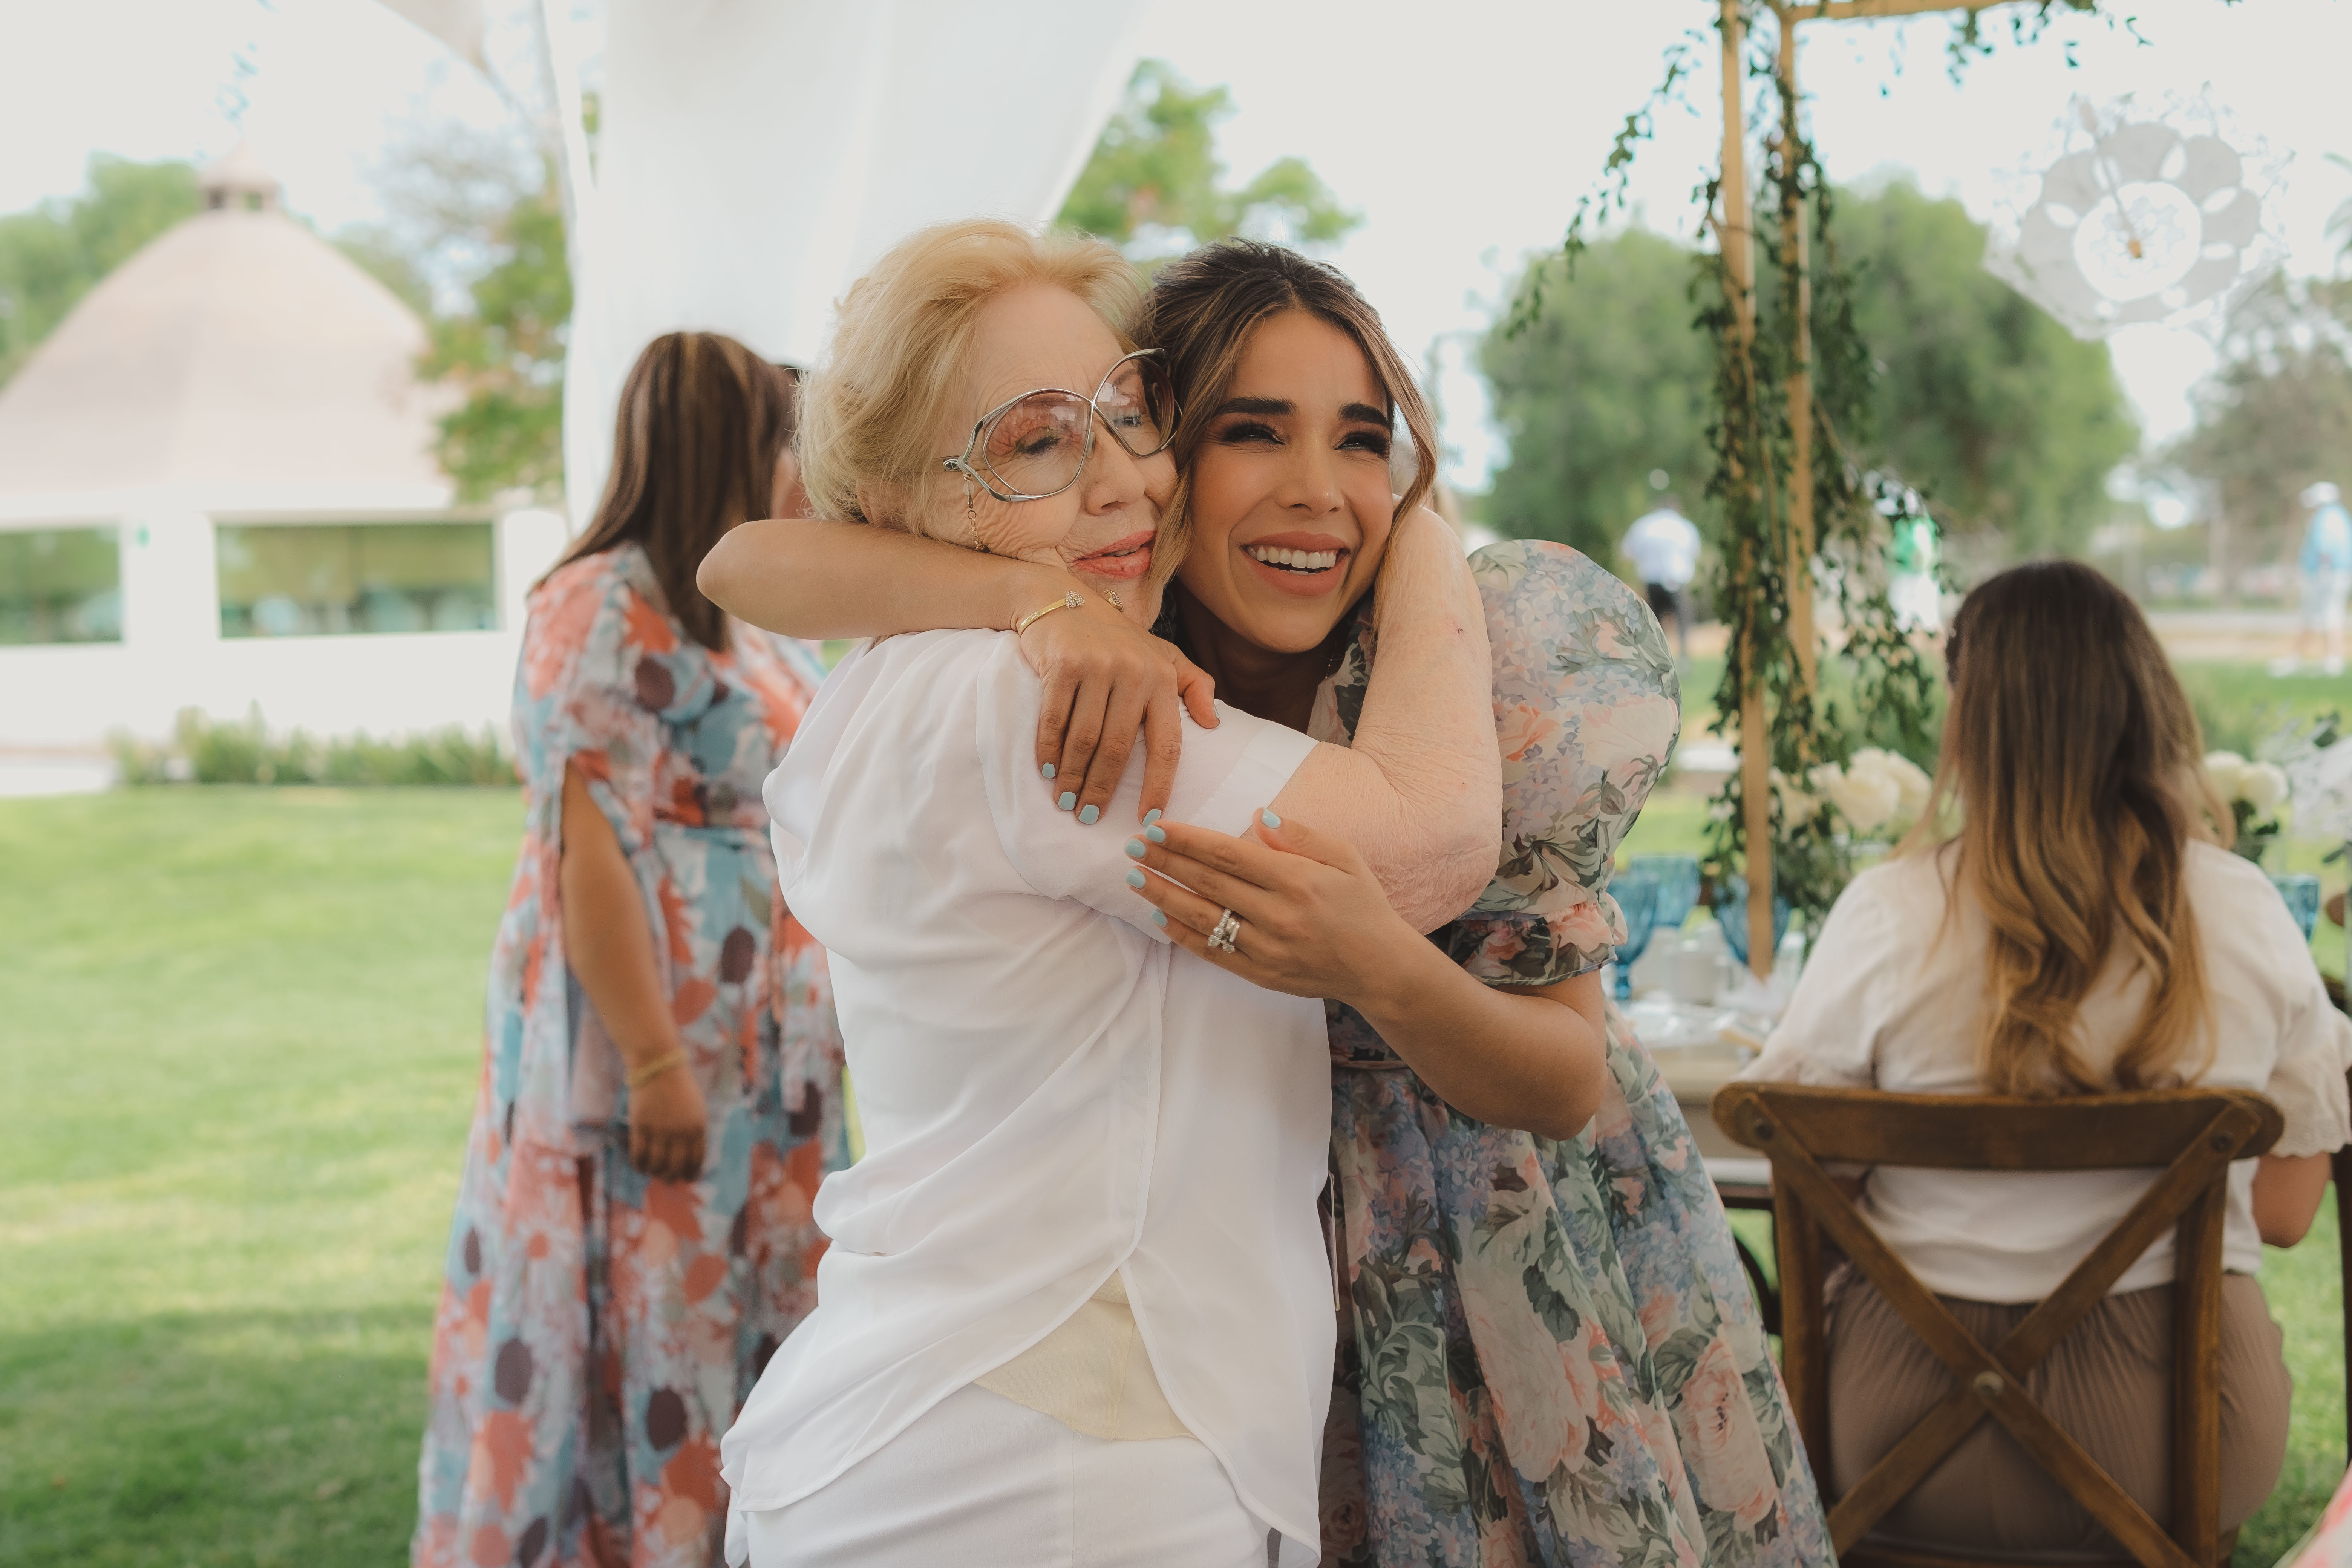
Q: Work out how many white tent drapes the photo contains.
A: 1